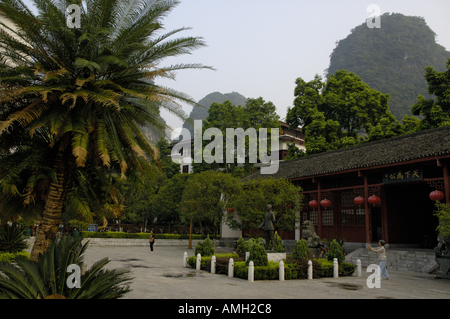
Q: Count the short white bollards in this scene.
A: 9